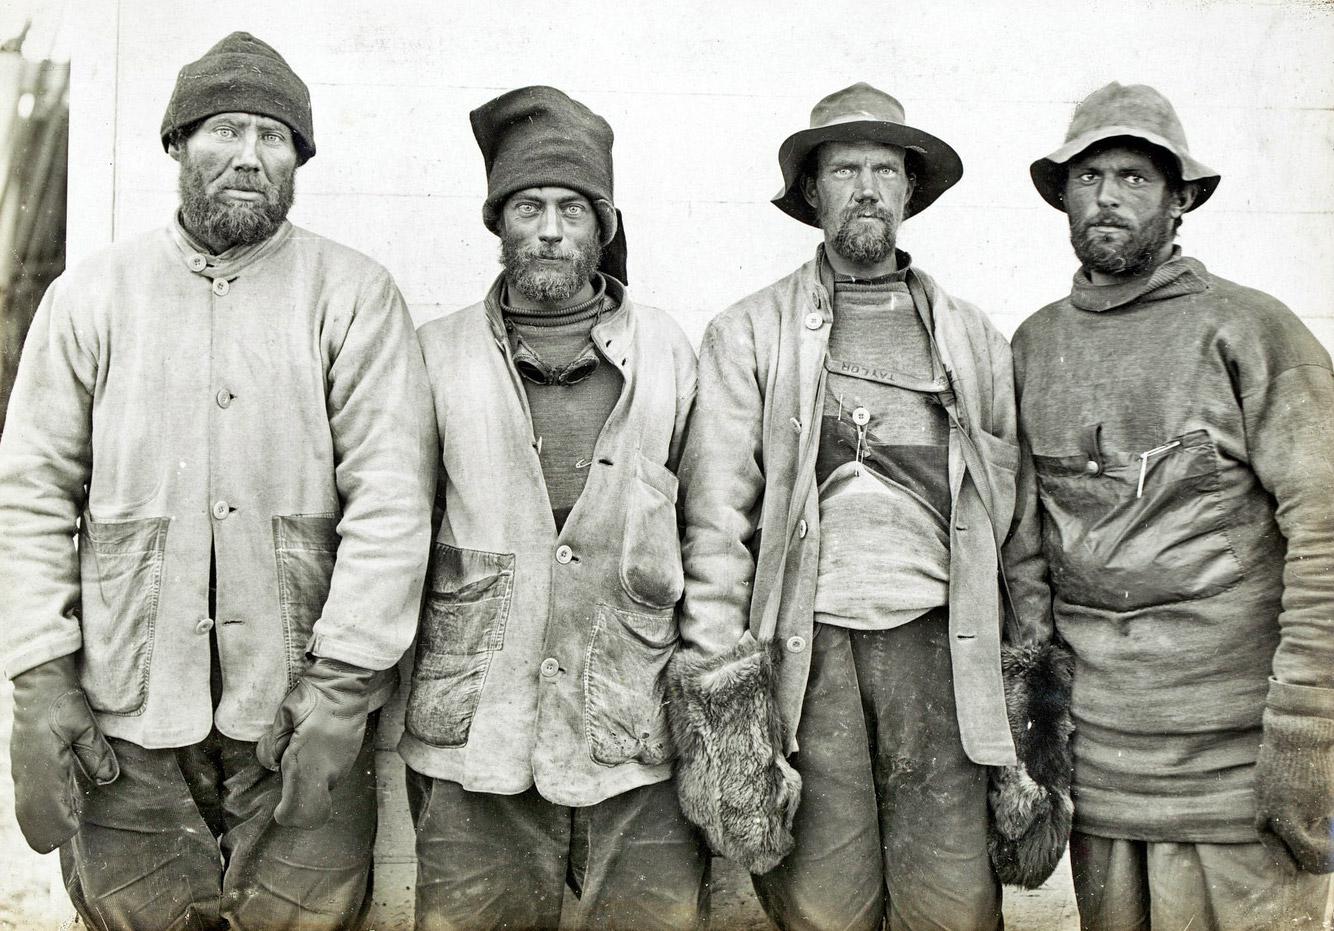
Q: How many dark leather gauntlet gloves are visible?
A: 2